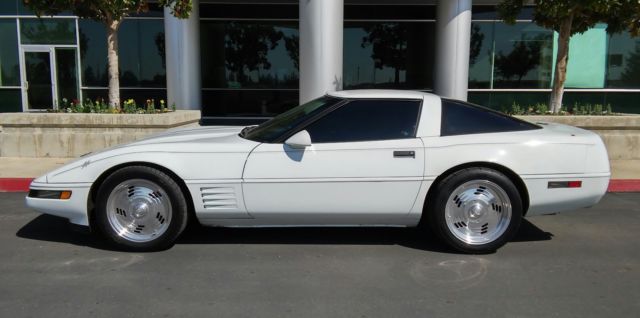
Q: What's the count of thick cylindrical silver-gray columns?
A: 3